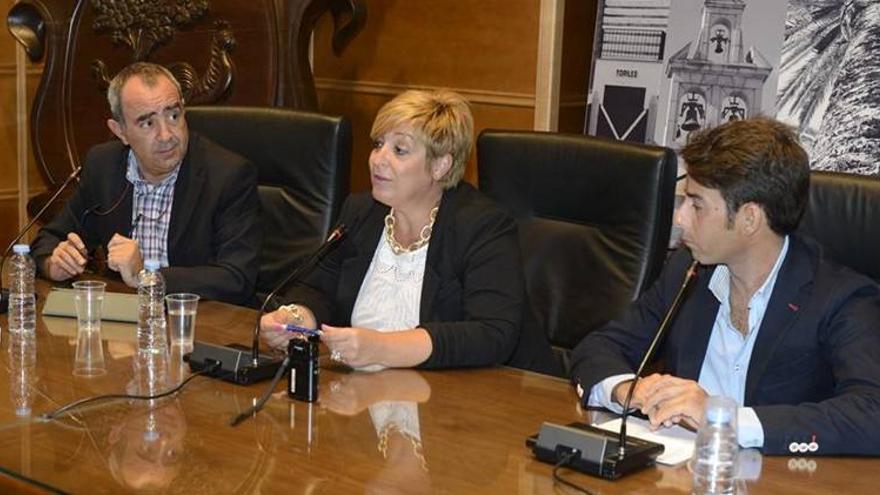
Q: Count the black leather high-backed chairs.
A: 3